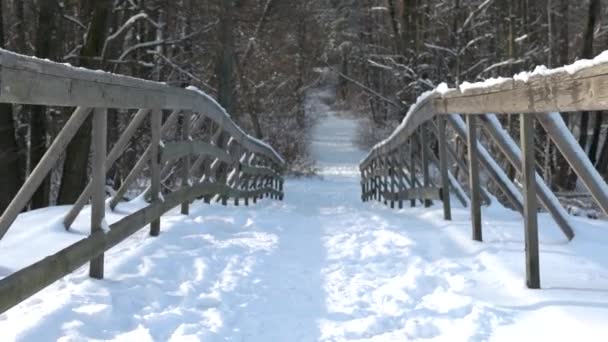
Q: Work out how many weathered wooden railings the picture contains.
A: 2